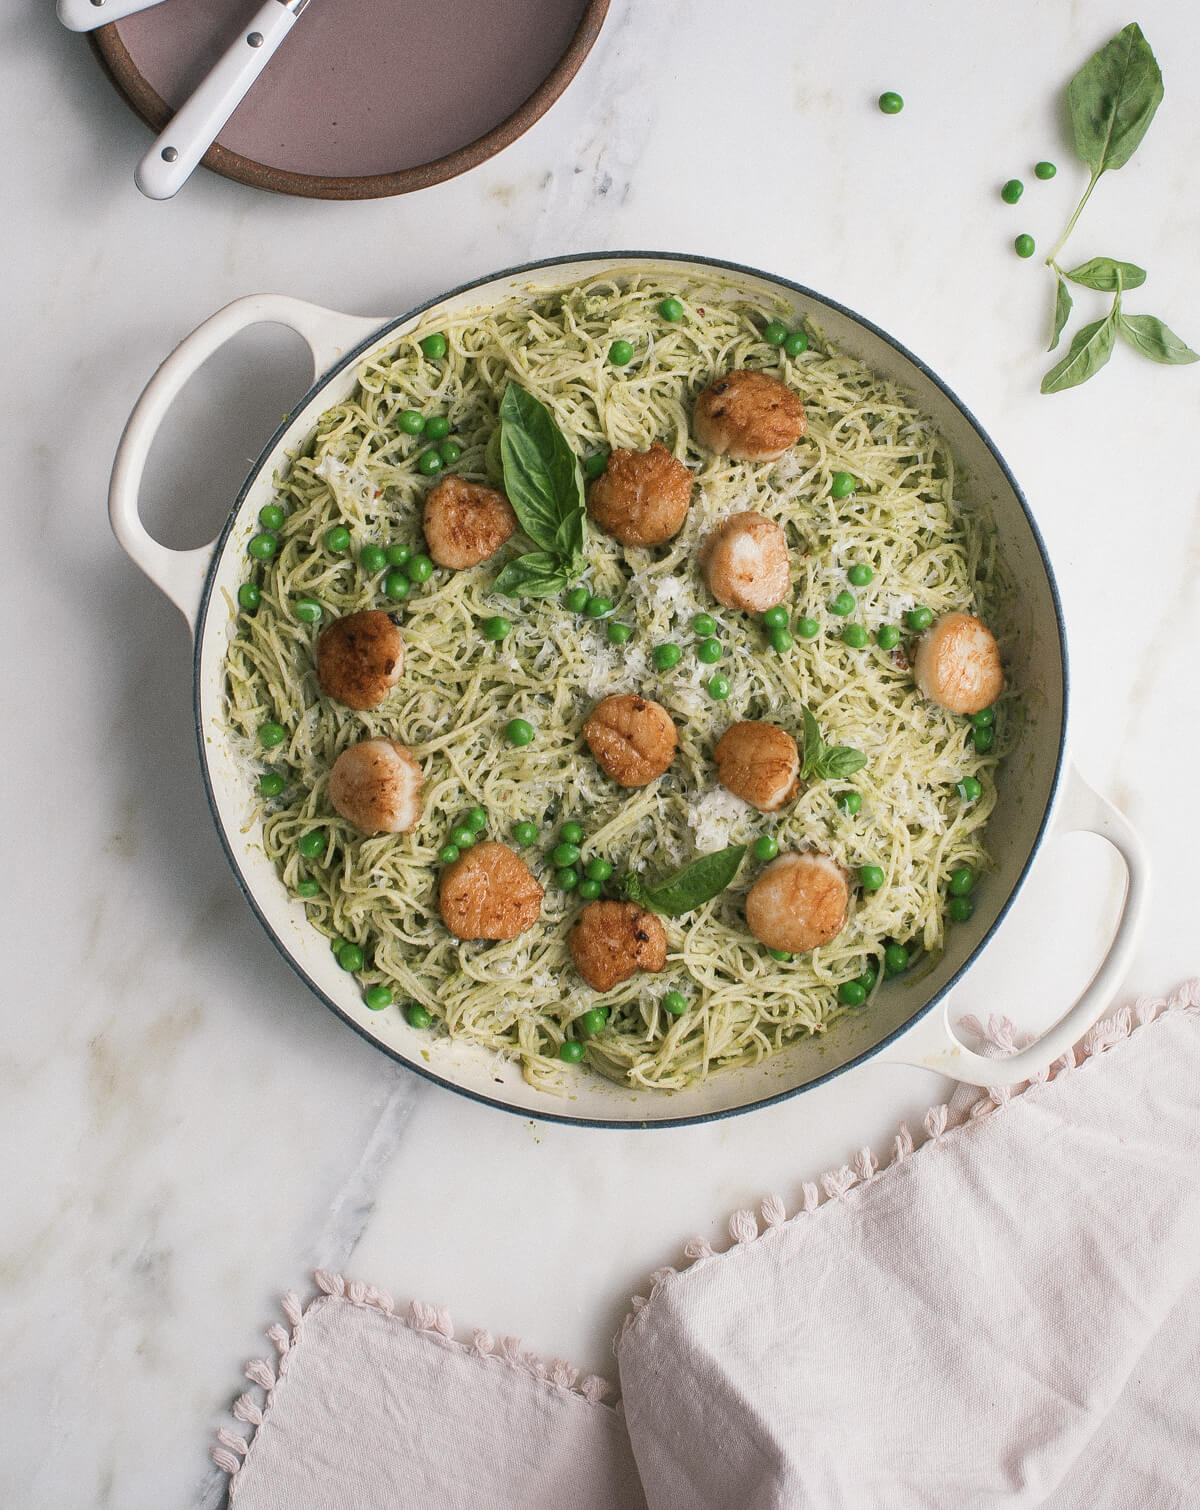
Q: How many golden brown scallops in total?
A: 12